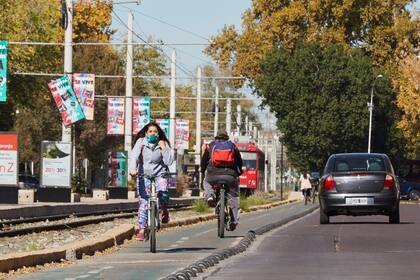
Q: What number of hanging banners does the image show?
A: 7